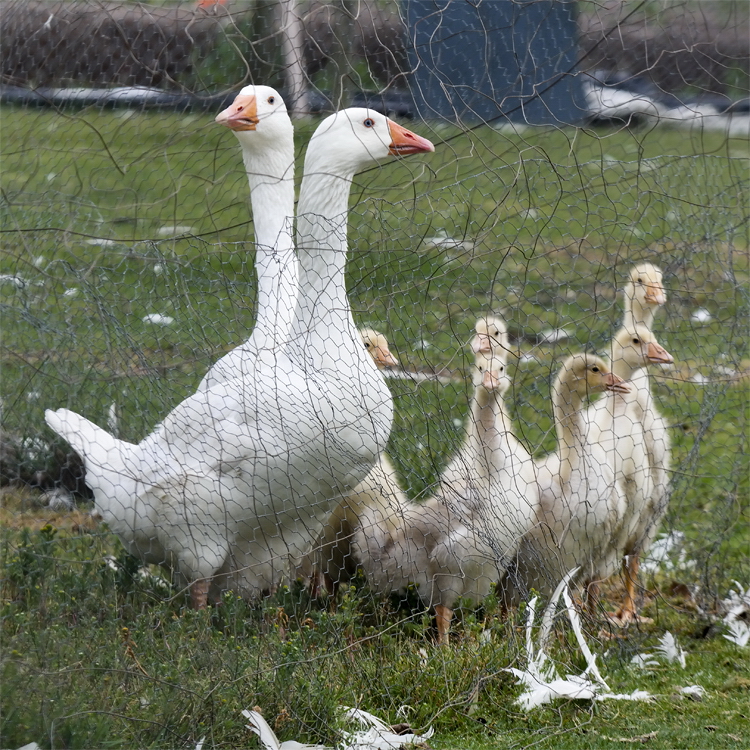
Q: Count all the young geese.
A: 6